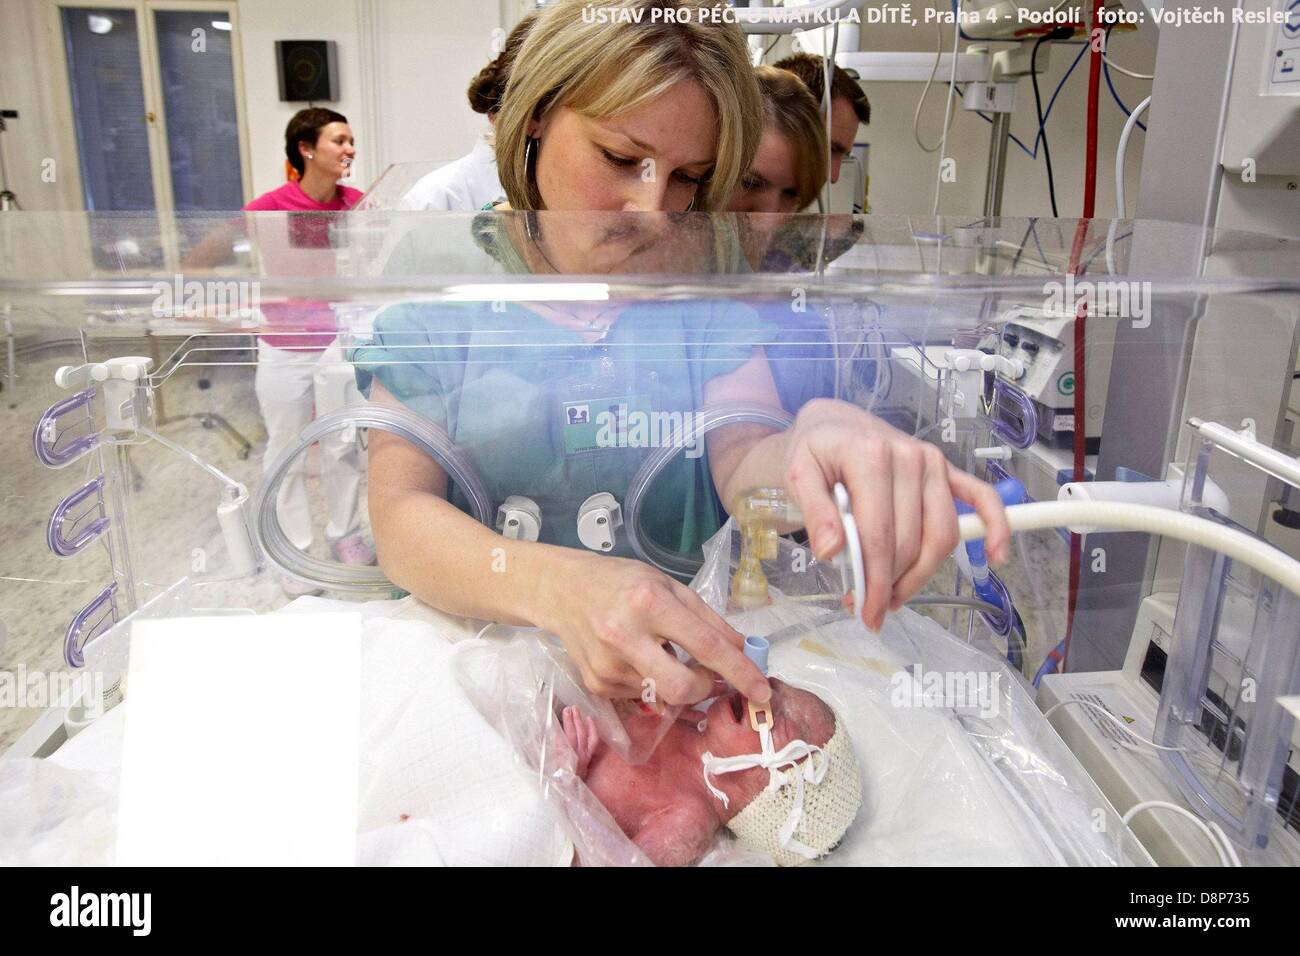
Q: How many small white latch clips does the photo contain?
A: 2